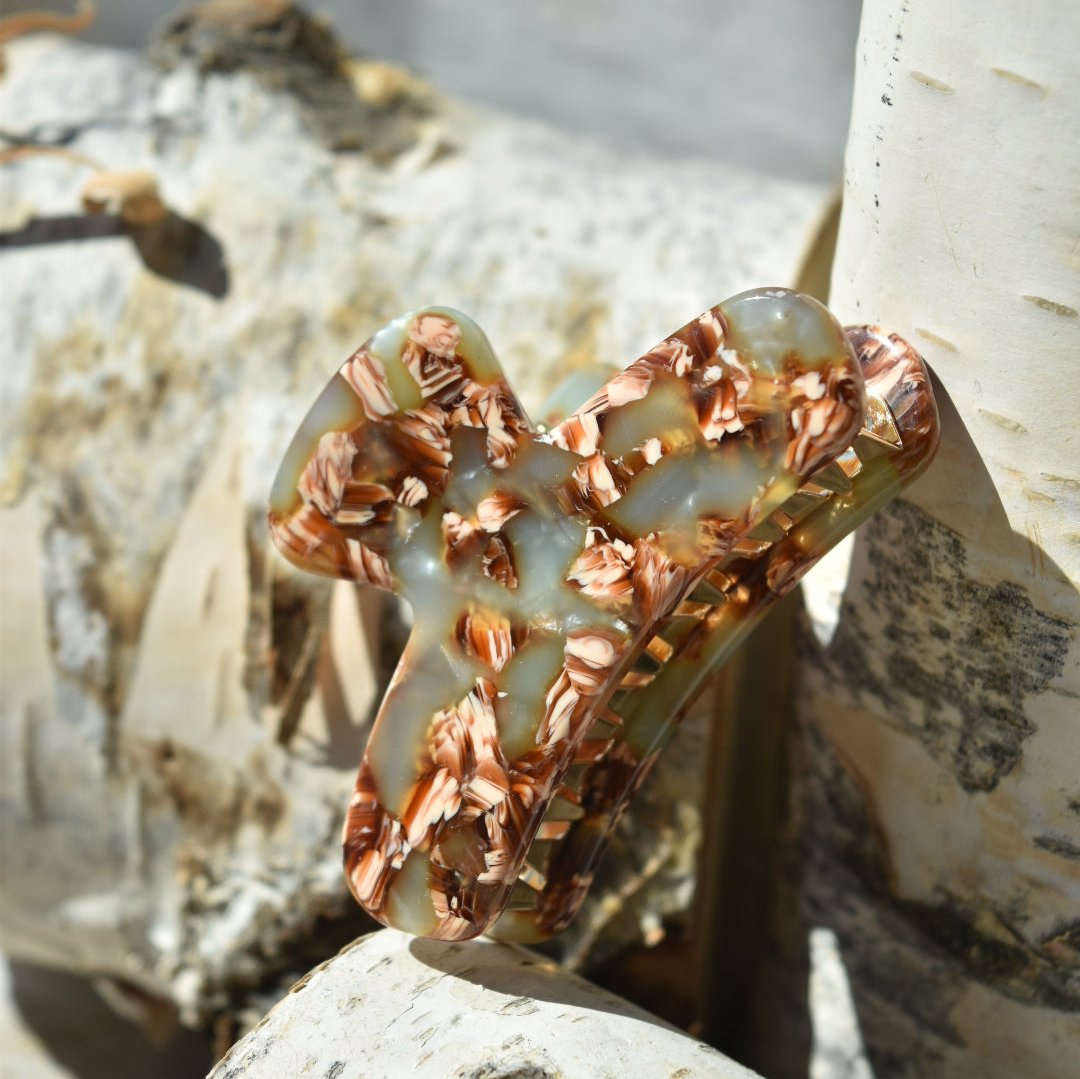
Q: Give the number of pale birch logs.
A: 3